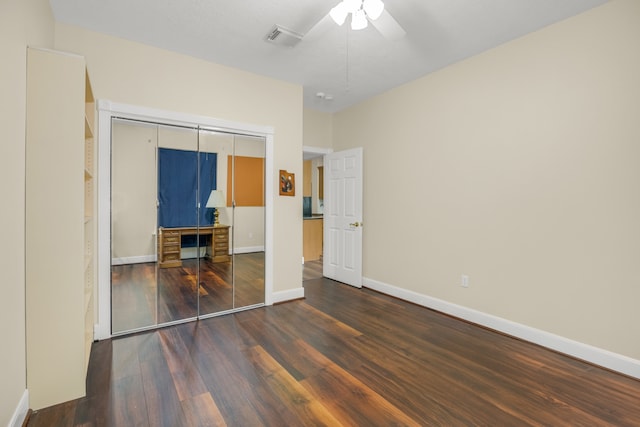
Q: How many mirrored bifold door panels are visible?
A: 4